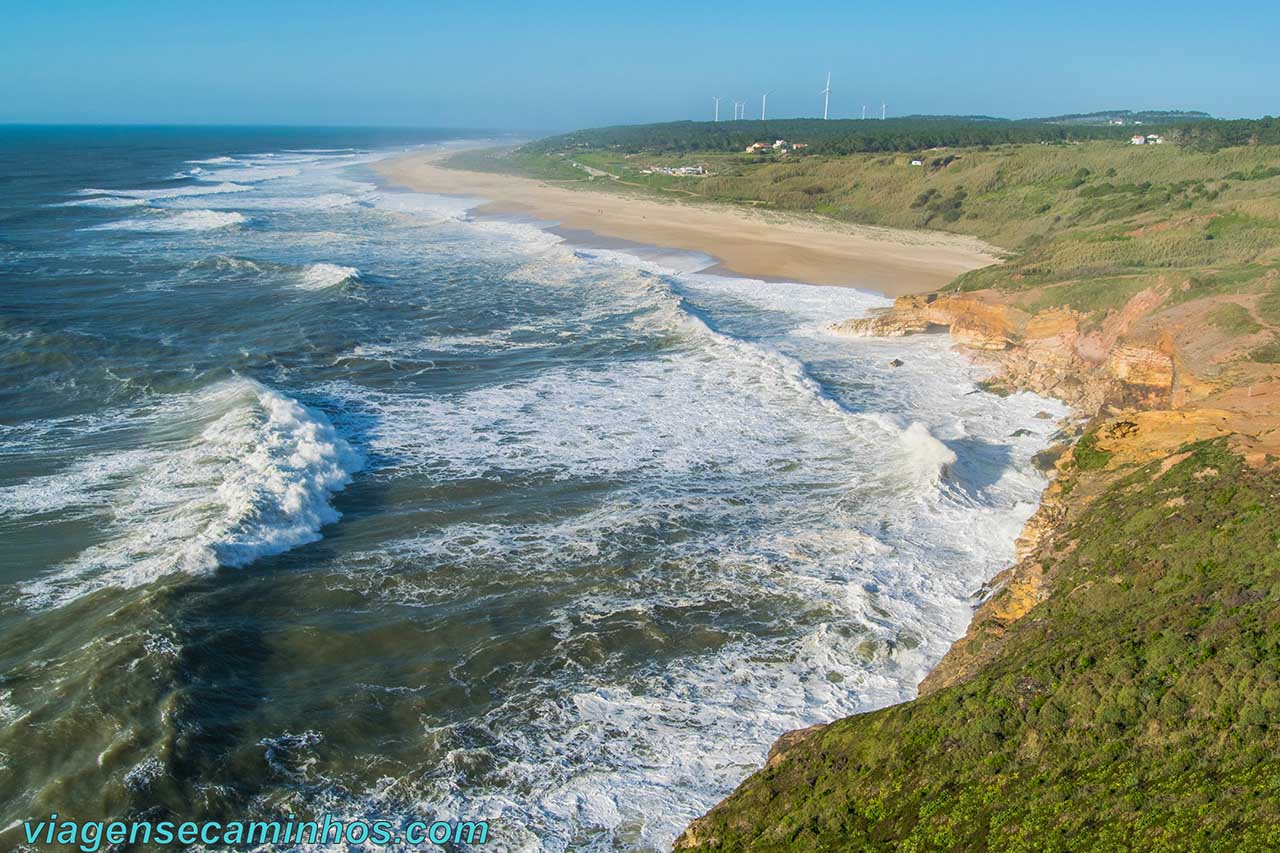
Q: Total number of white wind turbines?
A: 7